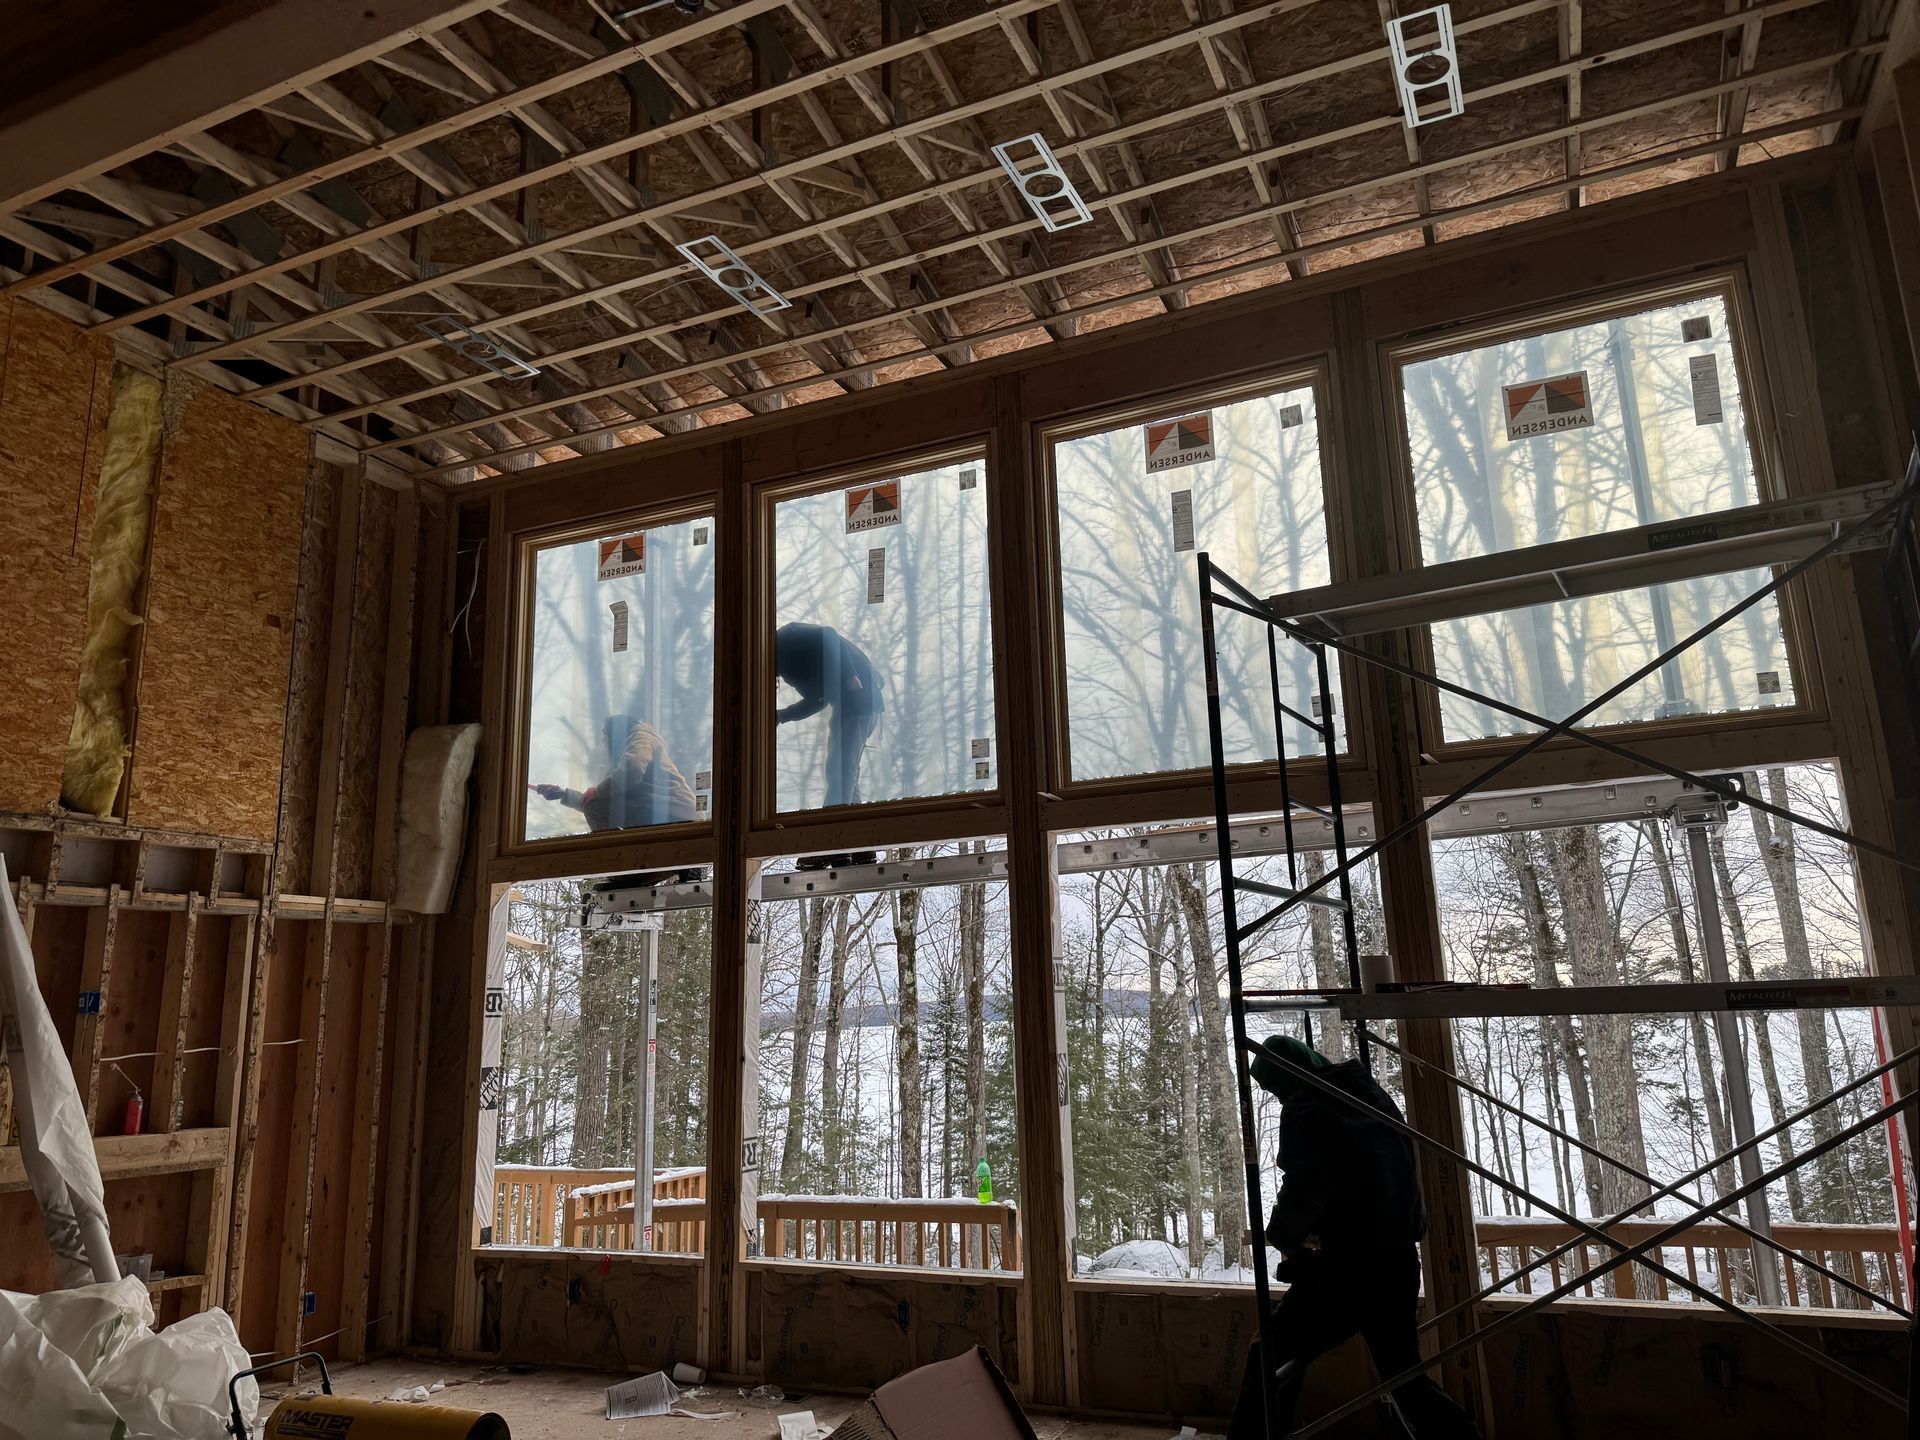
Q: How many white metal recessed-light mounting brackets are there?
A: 4